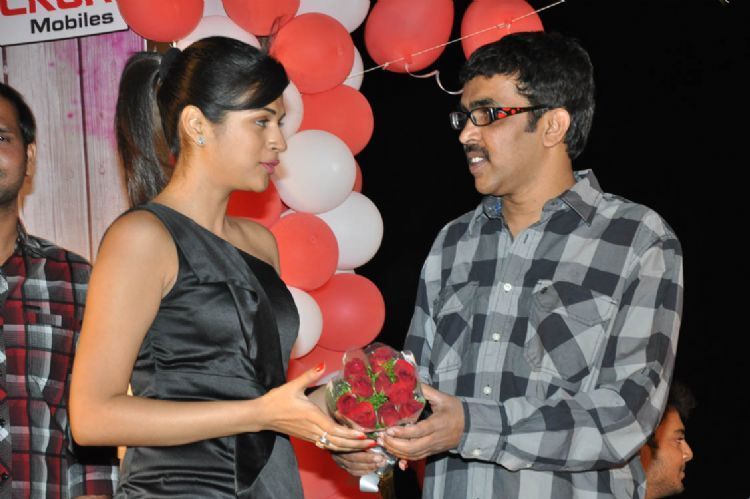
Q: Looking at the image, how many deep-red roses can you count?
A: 10